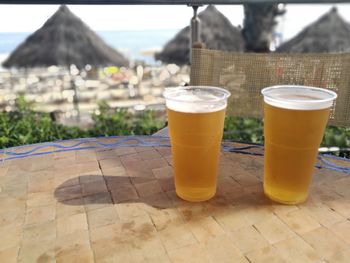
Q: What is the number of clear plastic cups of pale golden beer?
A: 2